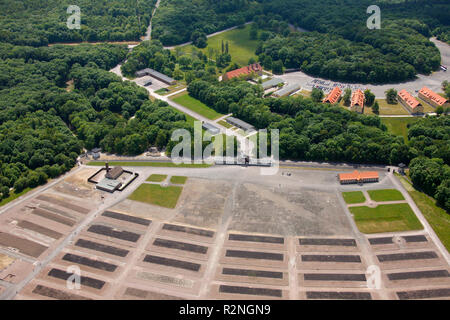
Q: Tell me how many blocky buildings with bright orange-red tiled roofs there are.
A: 6